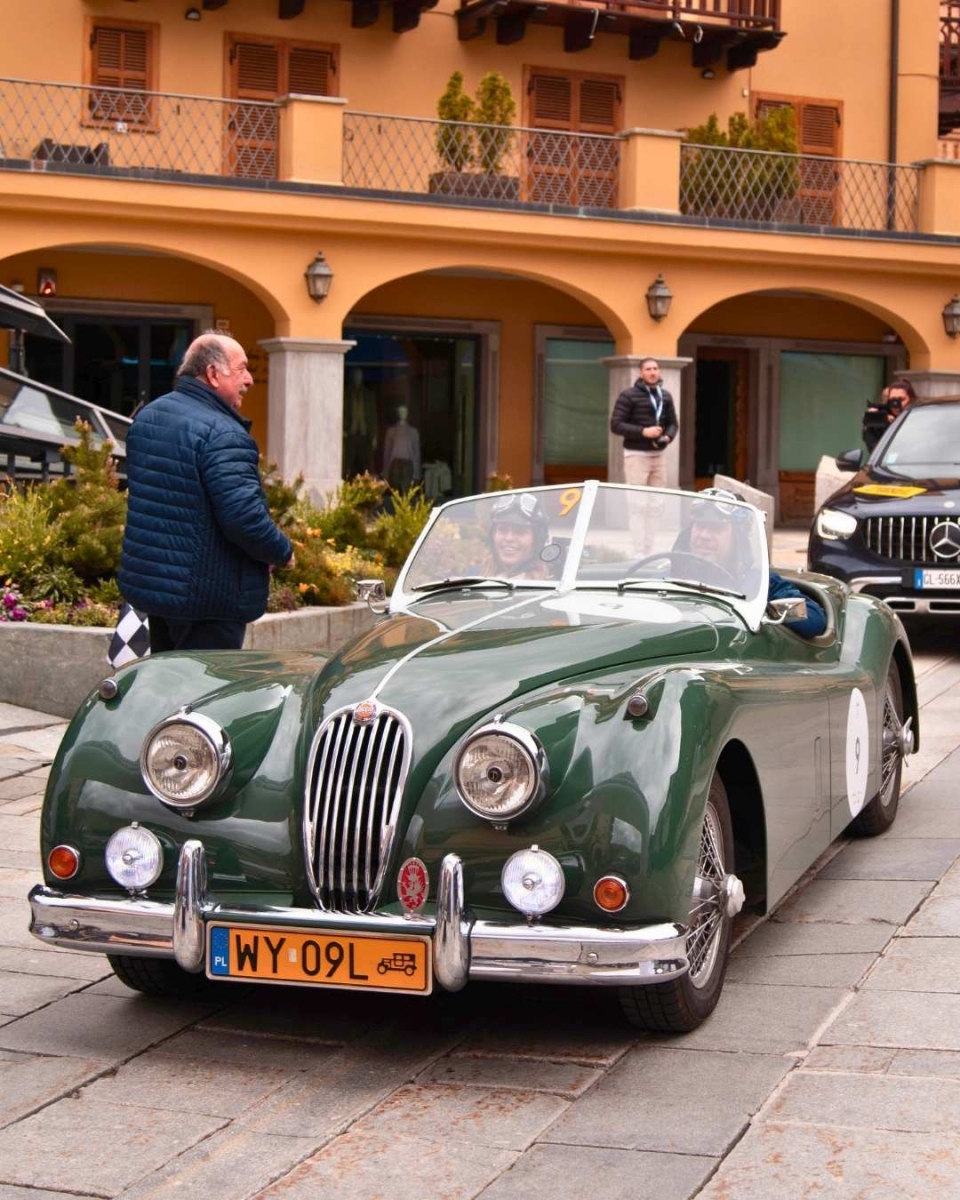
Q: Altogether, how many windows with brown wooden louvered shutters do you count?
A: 4